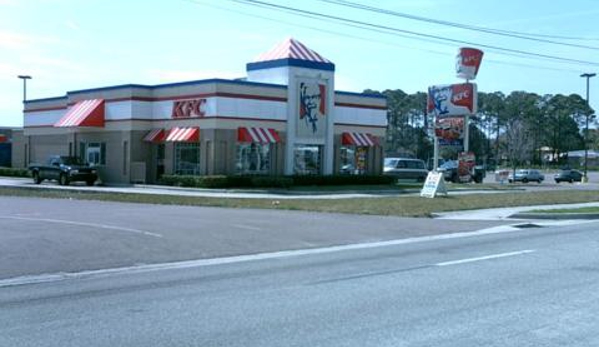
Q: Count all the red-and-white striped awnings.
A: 5